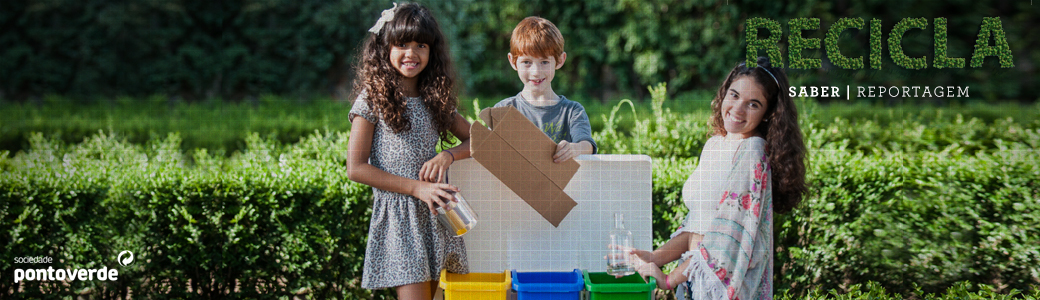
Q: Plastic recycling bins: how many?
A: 3